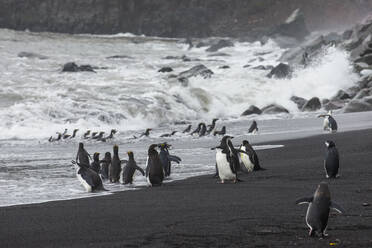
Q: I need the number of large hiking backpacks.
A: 0